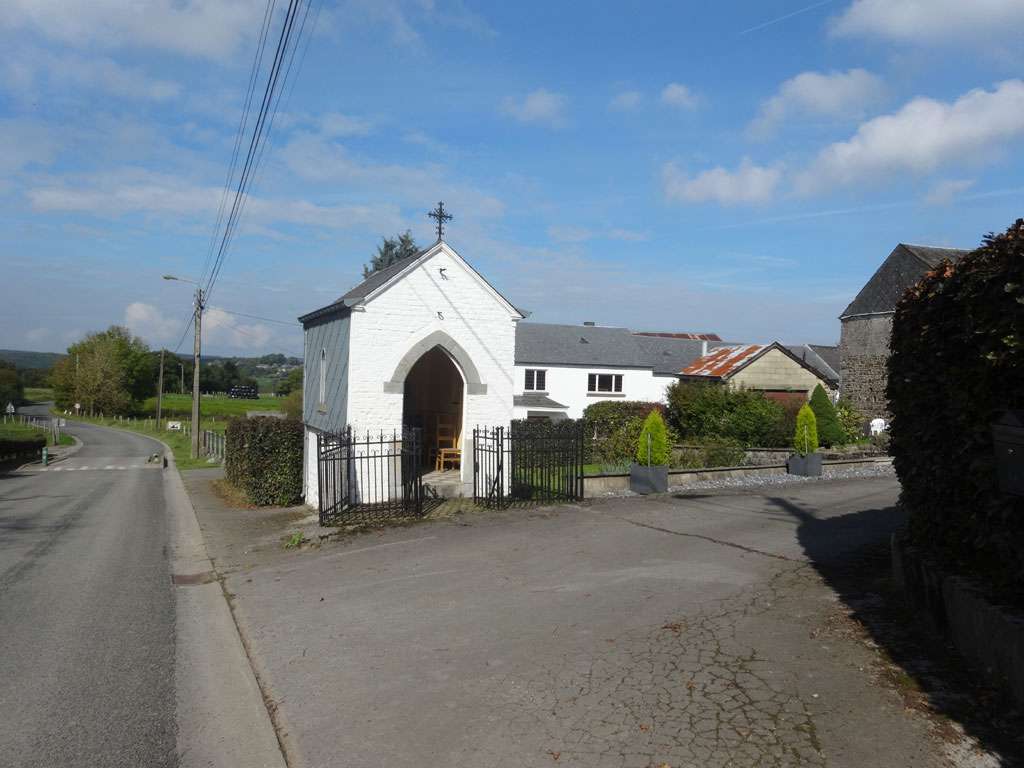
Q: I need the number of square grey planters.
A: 2